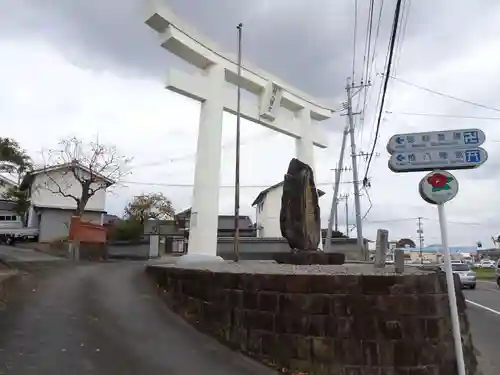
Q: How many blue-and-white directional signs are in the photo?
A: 2